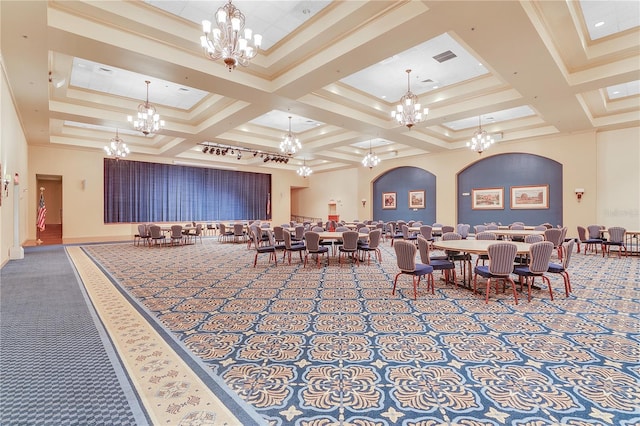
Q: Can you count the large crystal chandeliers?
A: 8